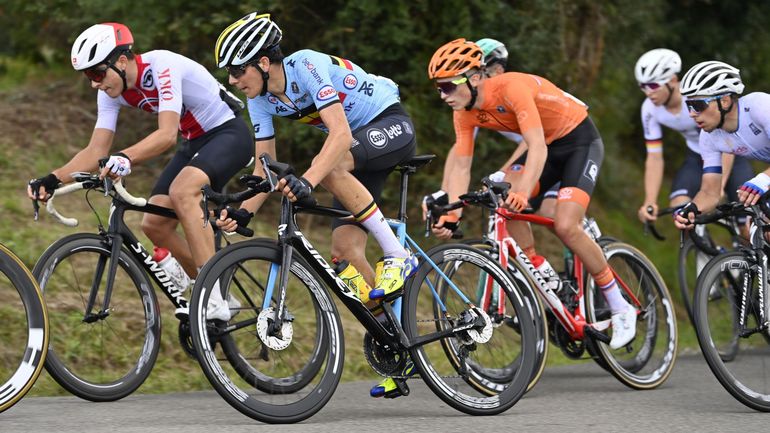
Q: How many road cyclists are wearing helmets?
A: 6